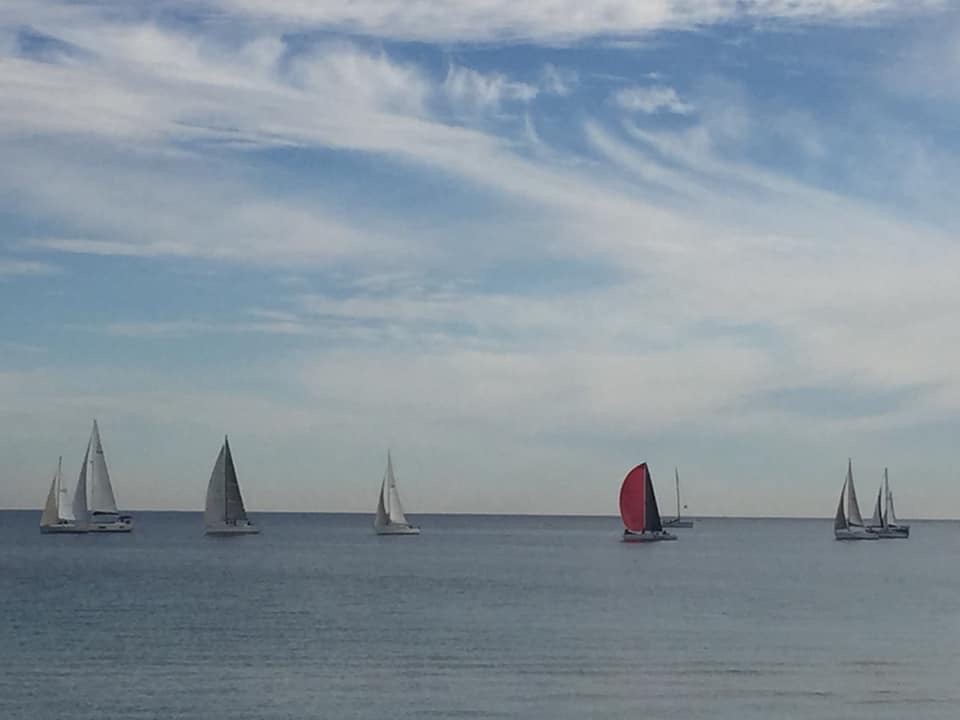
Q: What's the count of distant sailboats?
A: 8